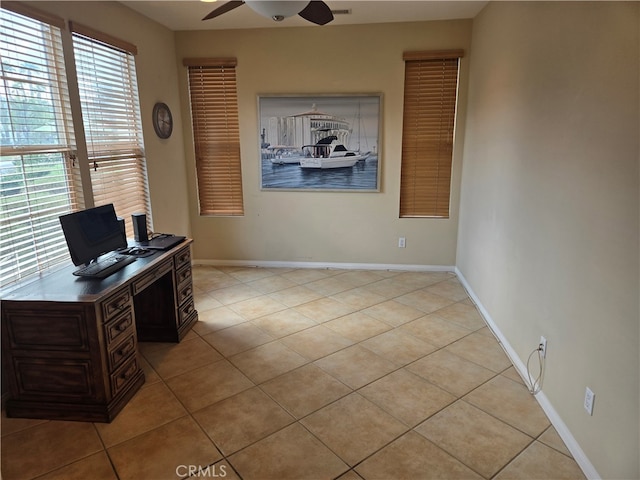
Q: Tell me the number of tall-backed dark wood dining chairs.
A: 0